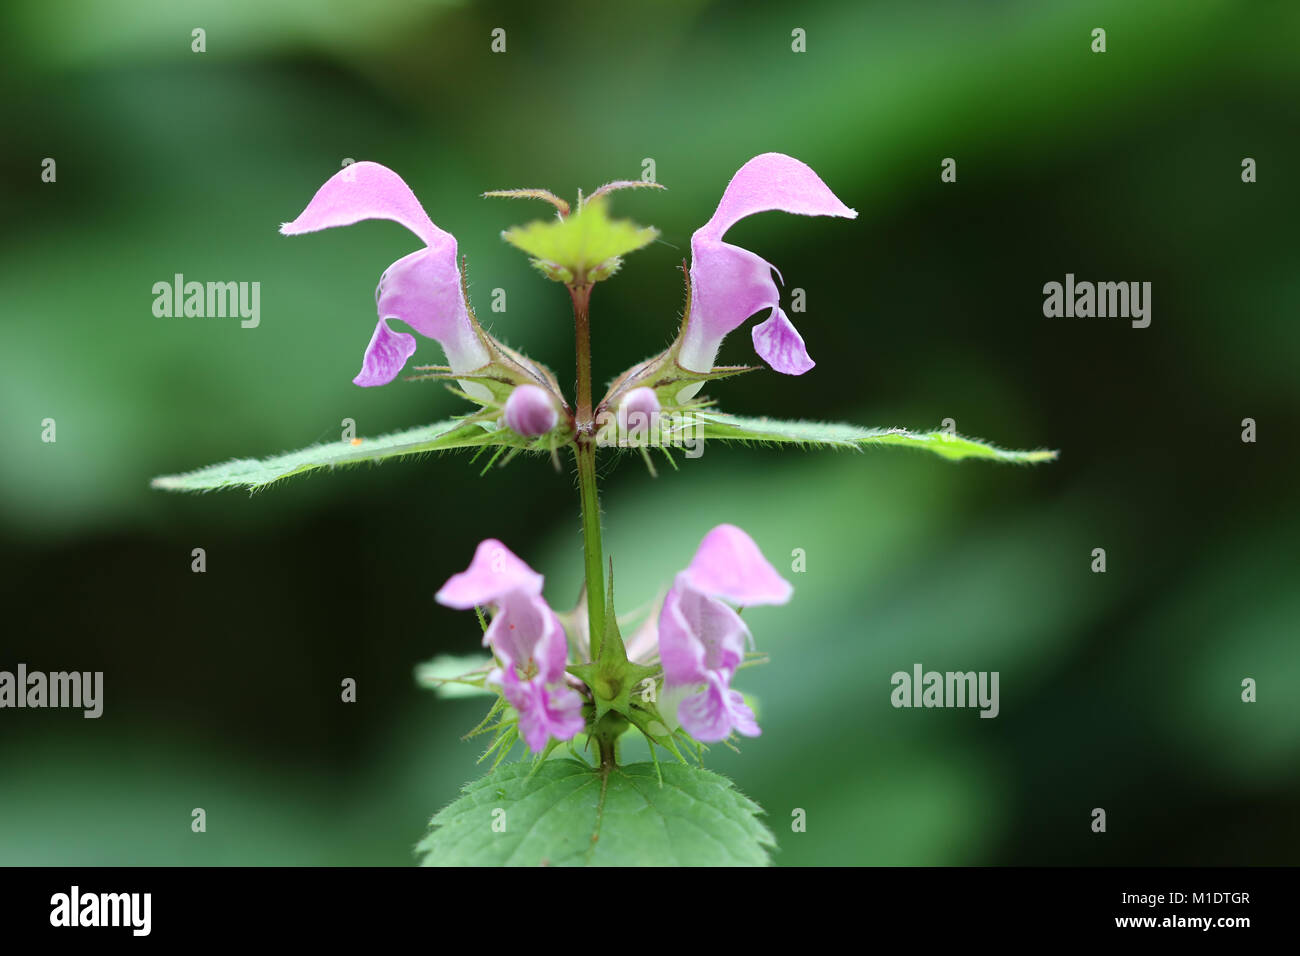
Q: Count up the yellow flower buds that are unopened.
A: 0